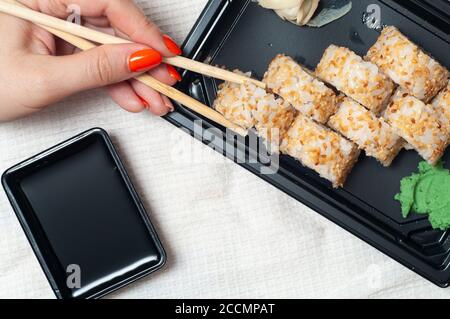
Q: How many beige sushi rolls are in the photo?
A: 8